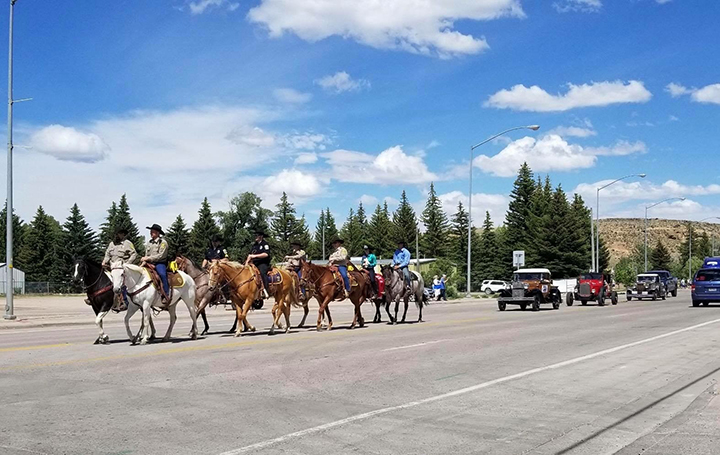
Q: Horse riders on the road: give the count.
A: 8